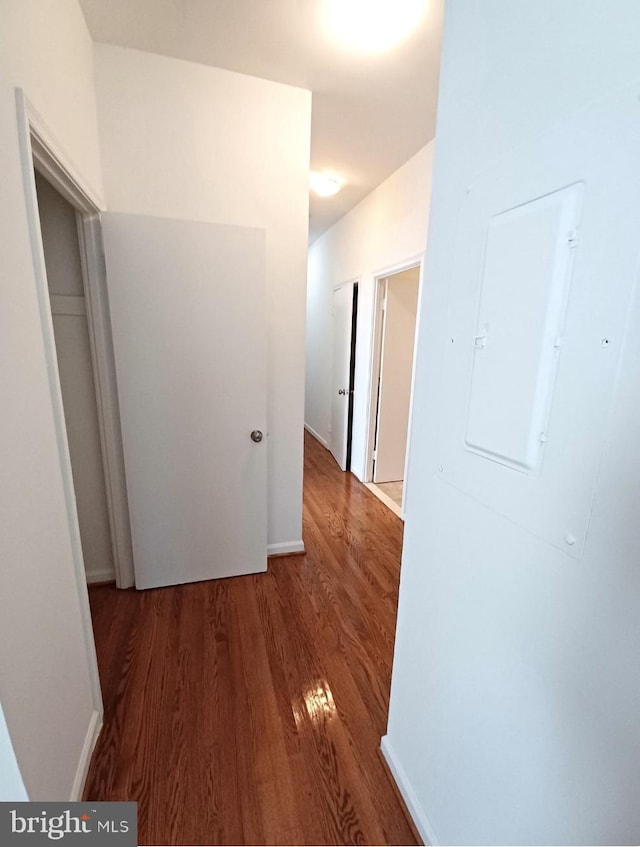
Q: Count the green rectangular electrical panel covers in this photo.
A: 0